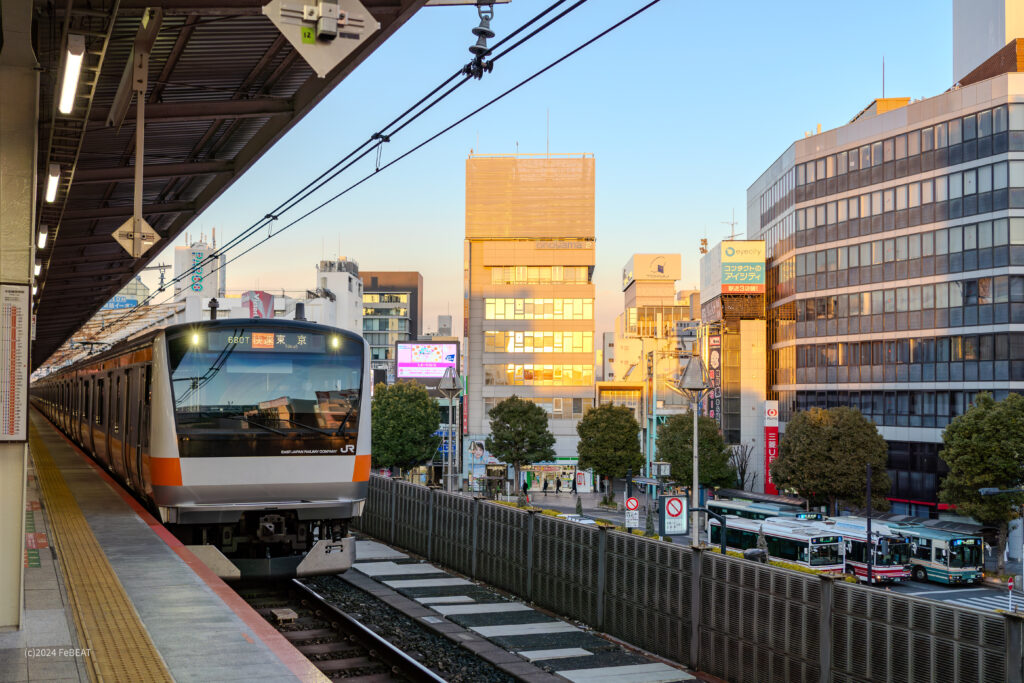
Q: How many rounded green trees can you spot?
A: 6